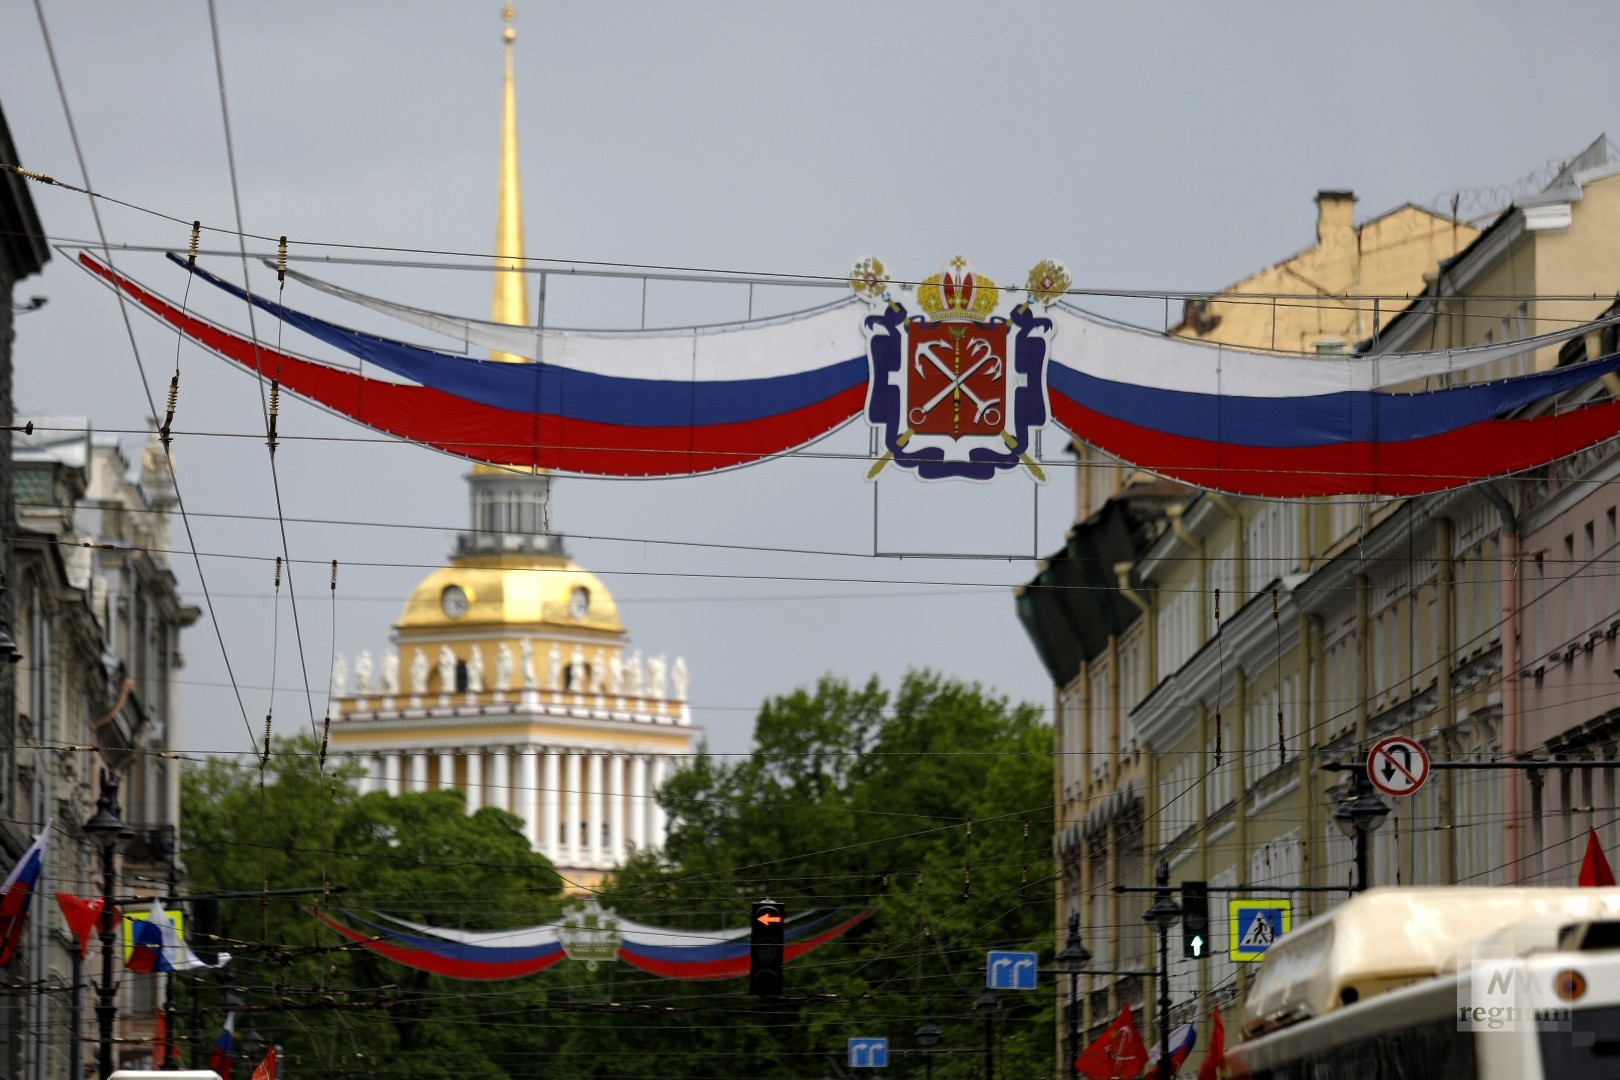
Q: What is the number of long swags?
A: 4